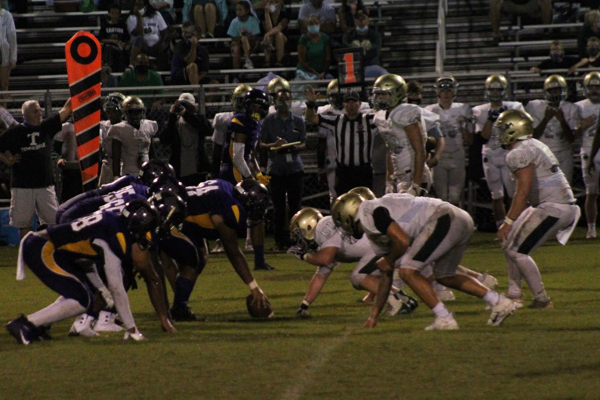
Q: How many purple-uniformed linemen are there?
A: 5